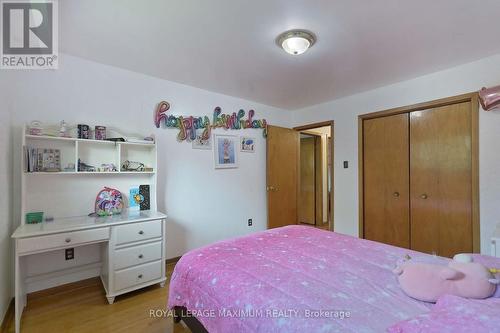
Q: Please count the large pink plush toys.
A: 1